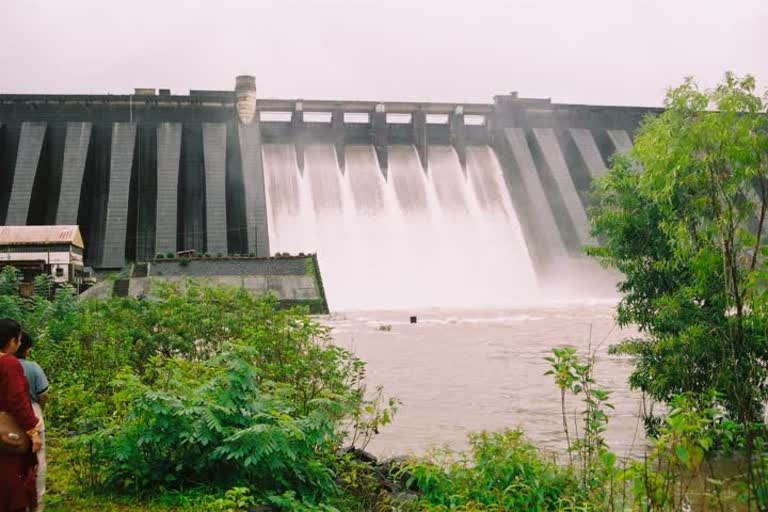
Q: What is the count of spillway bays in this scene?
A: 6